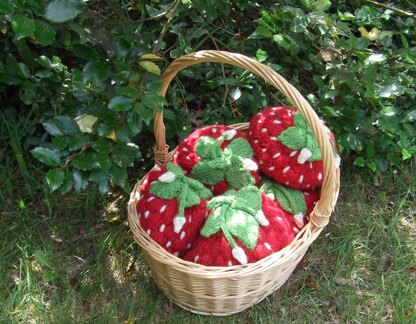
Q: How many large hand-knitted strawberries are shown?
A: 5